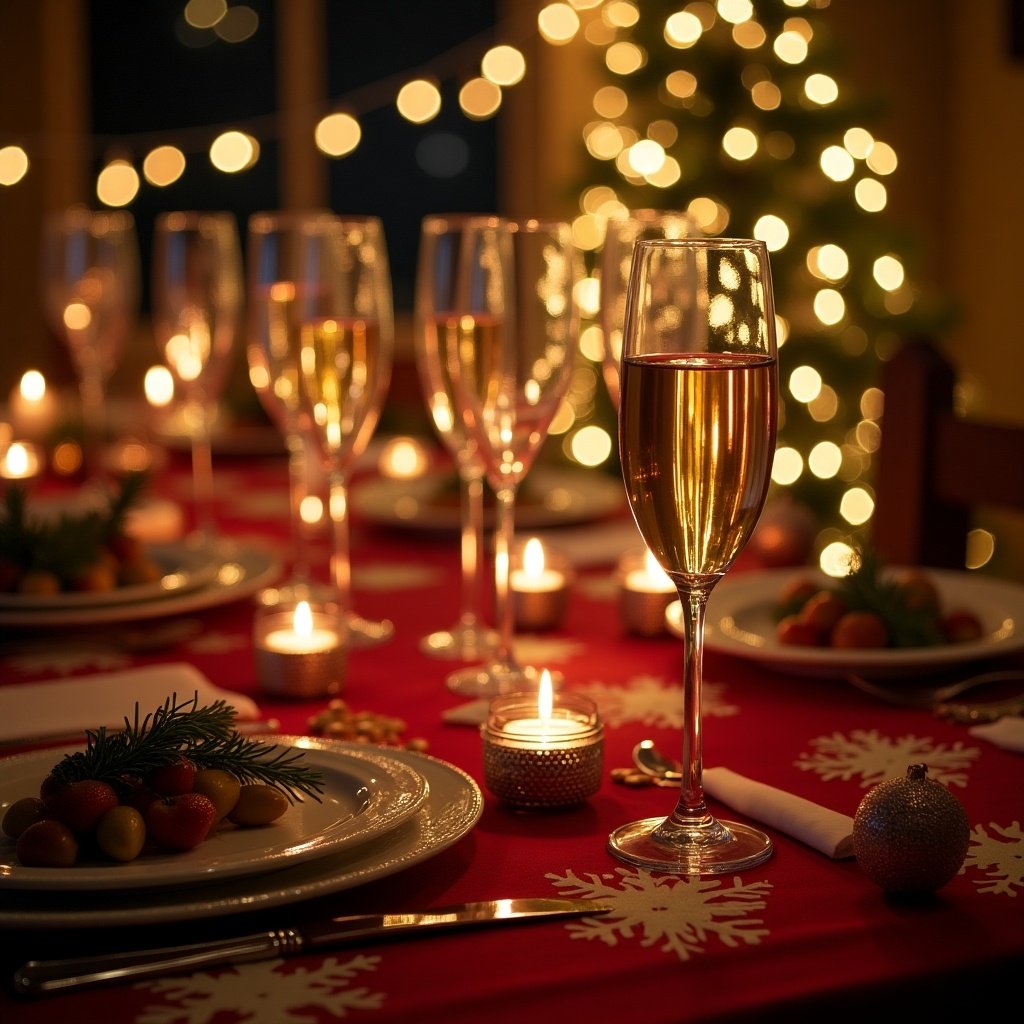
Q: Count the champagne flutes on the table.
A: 8